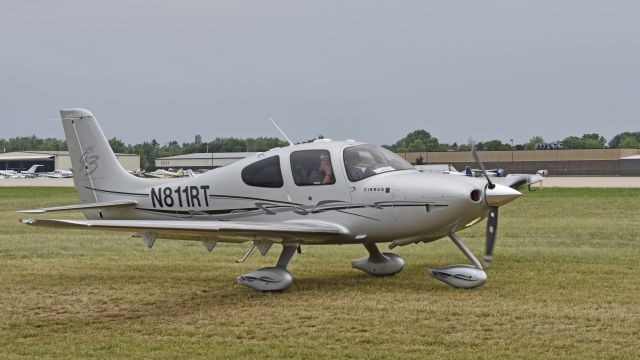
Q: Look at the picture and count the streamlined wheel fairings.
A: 3